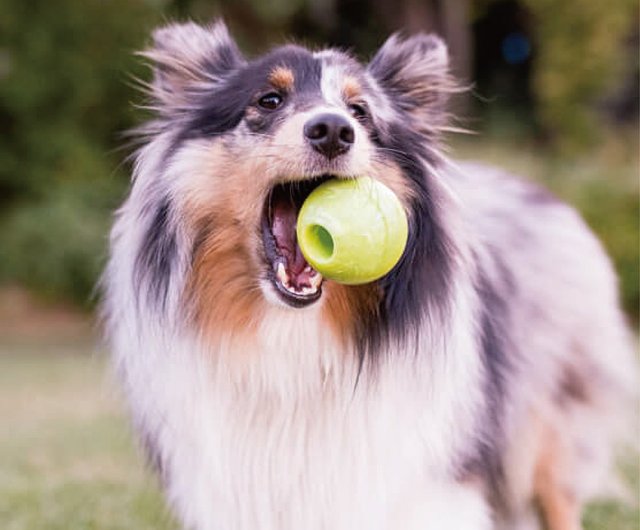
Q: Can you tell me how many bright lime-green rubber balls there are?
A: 1